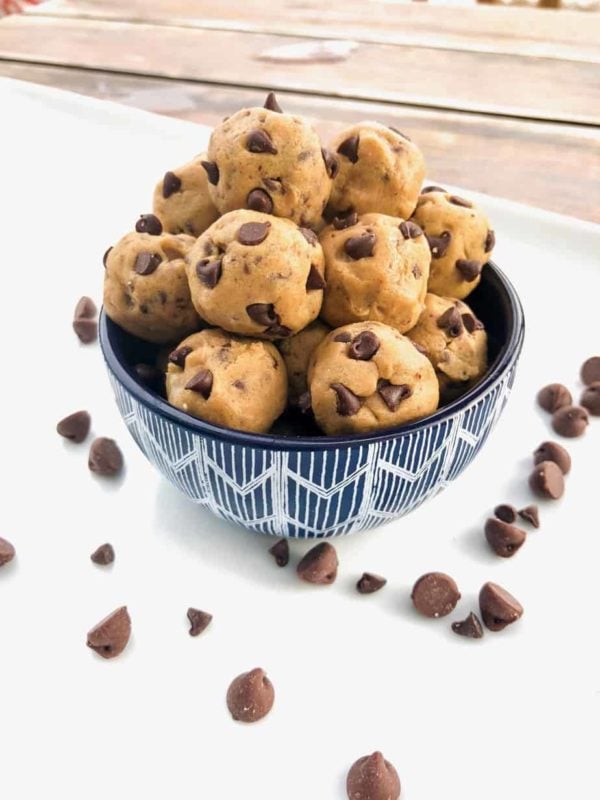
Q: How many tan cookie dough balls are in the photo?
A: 11